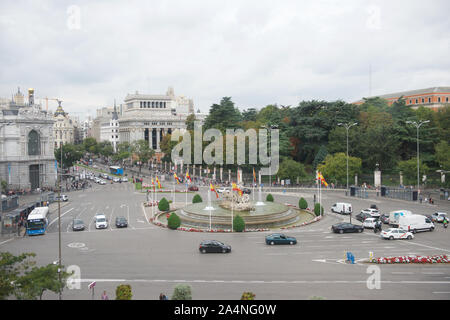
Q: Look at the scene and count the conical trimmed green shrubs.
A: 7